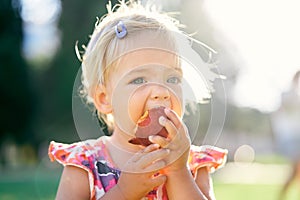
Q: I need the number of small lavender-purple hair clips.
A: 1